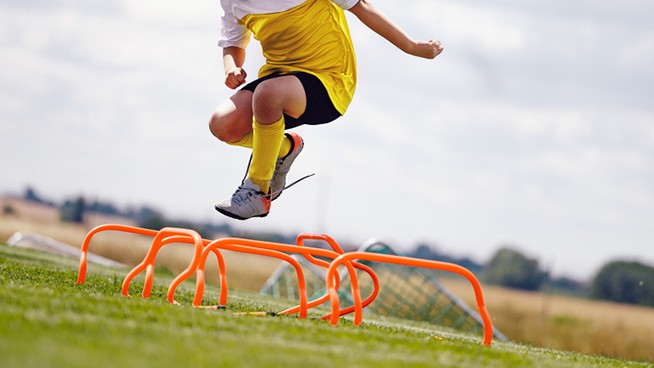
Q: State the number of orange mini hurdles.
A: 6